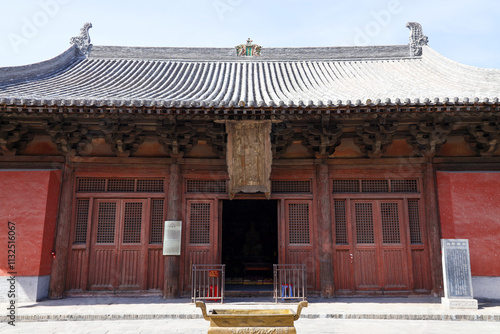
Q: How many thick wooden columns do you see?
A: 4